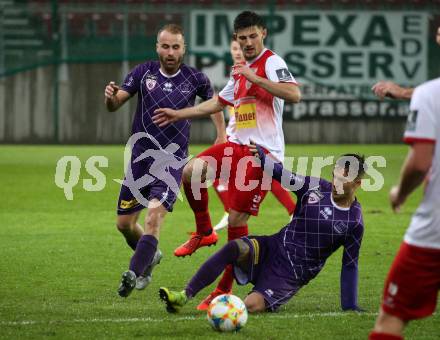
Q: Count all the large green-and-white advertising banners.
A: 1